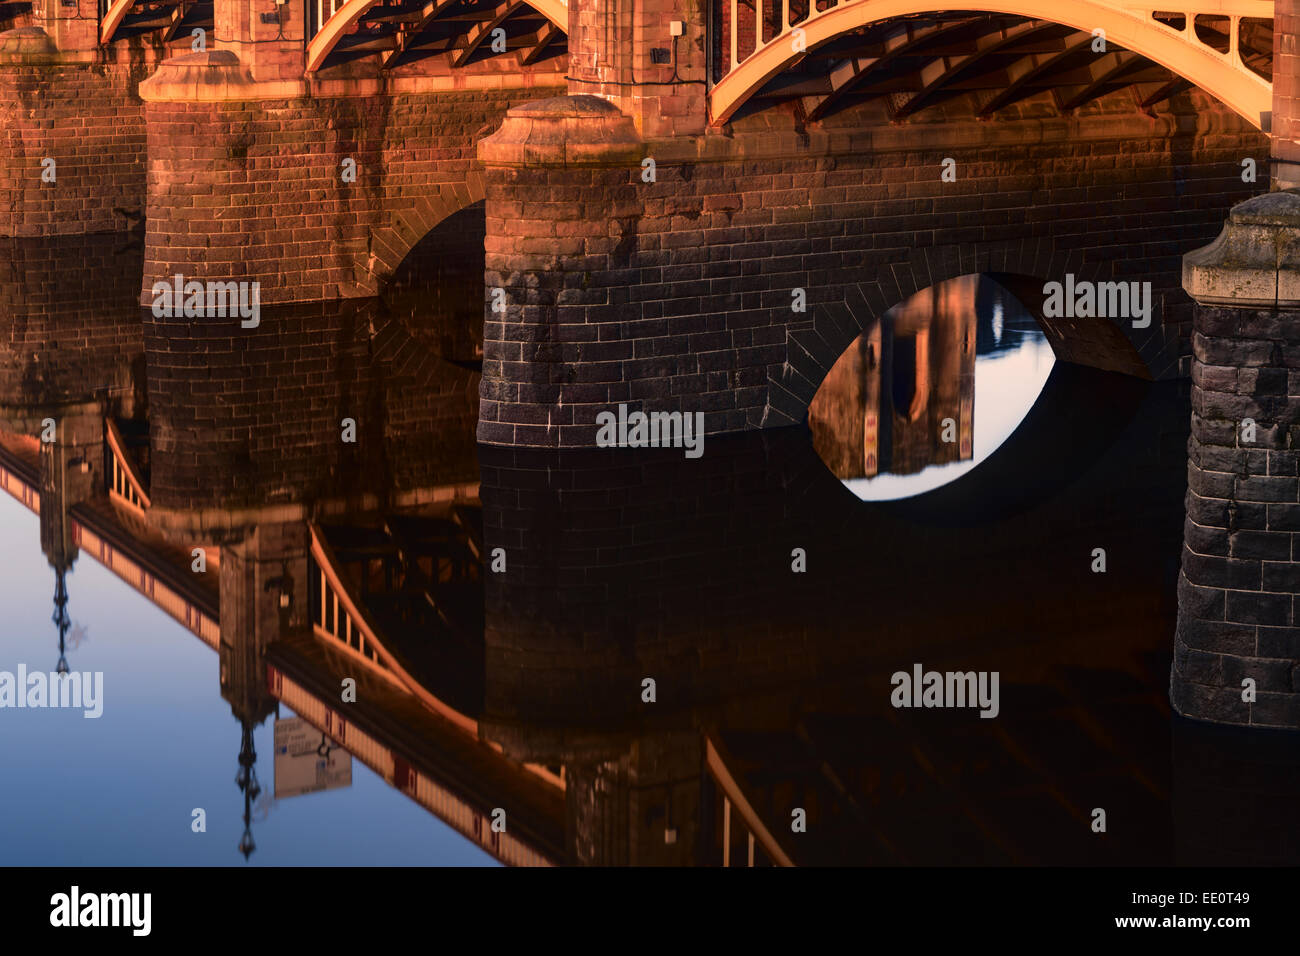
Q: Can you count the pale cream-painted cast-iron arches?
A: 3